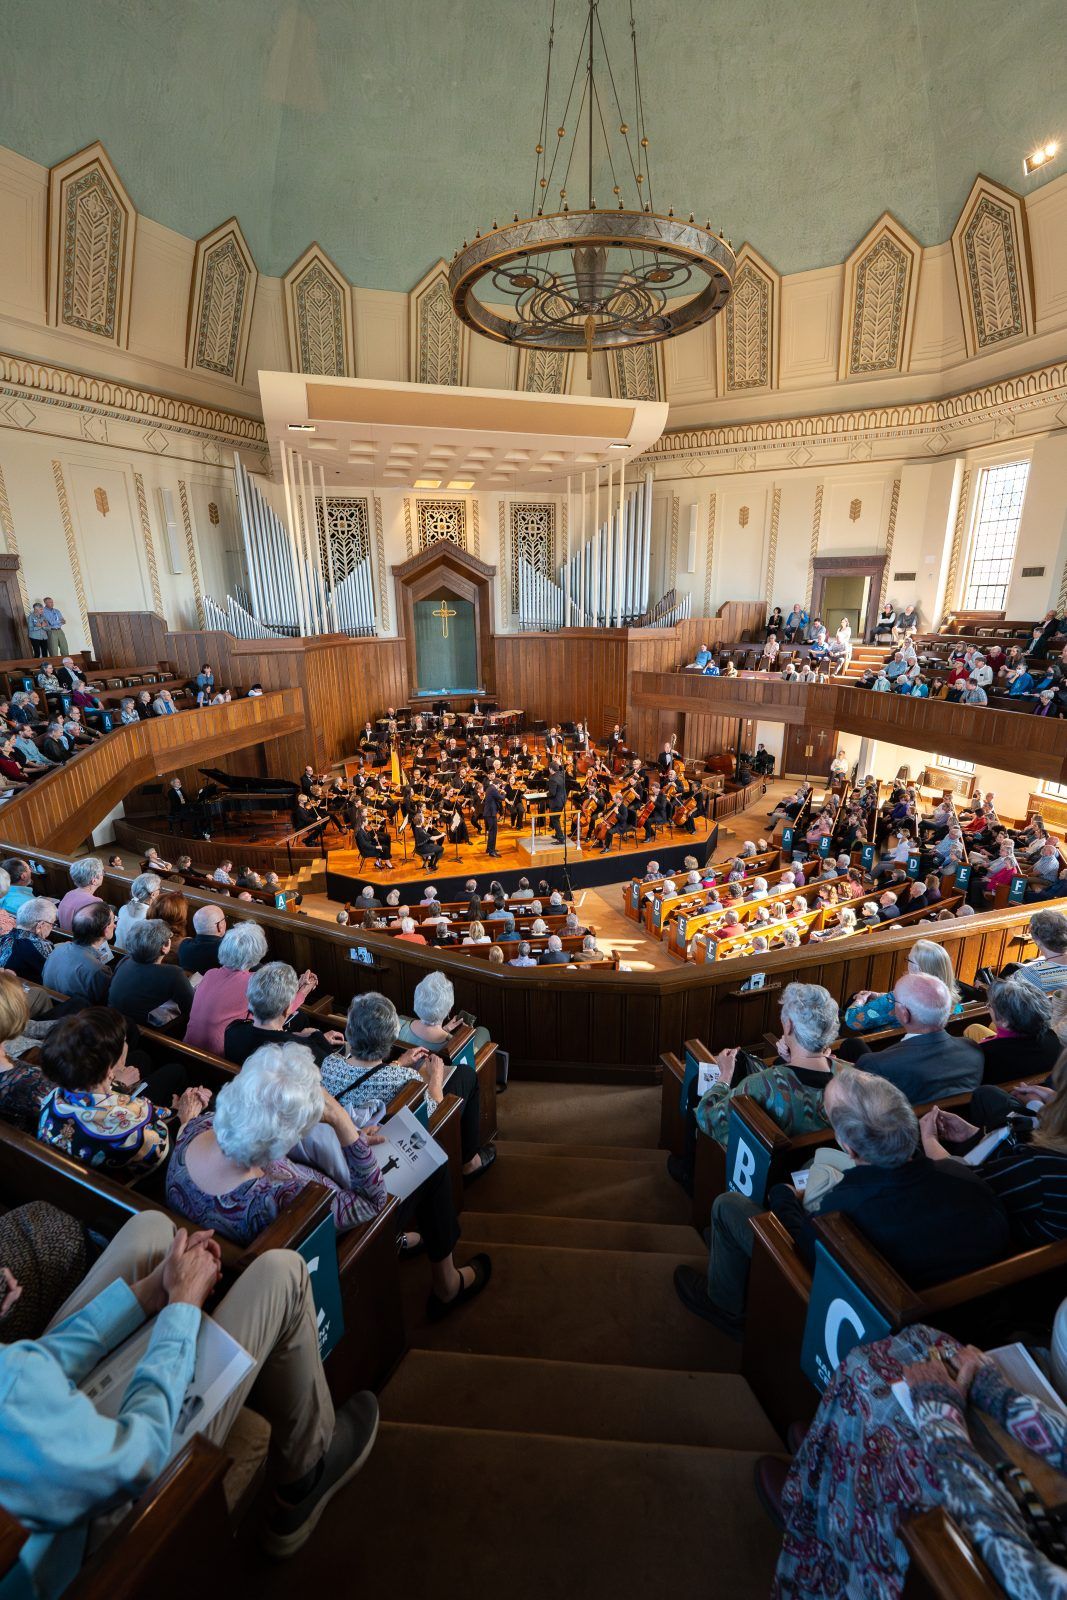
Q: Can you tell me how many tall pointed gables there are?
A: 9